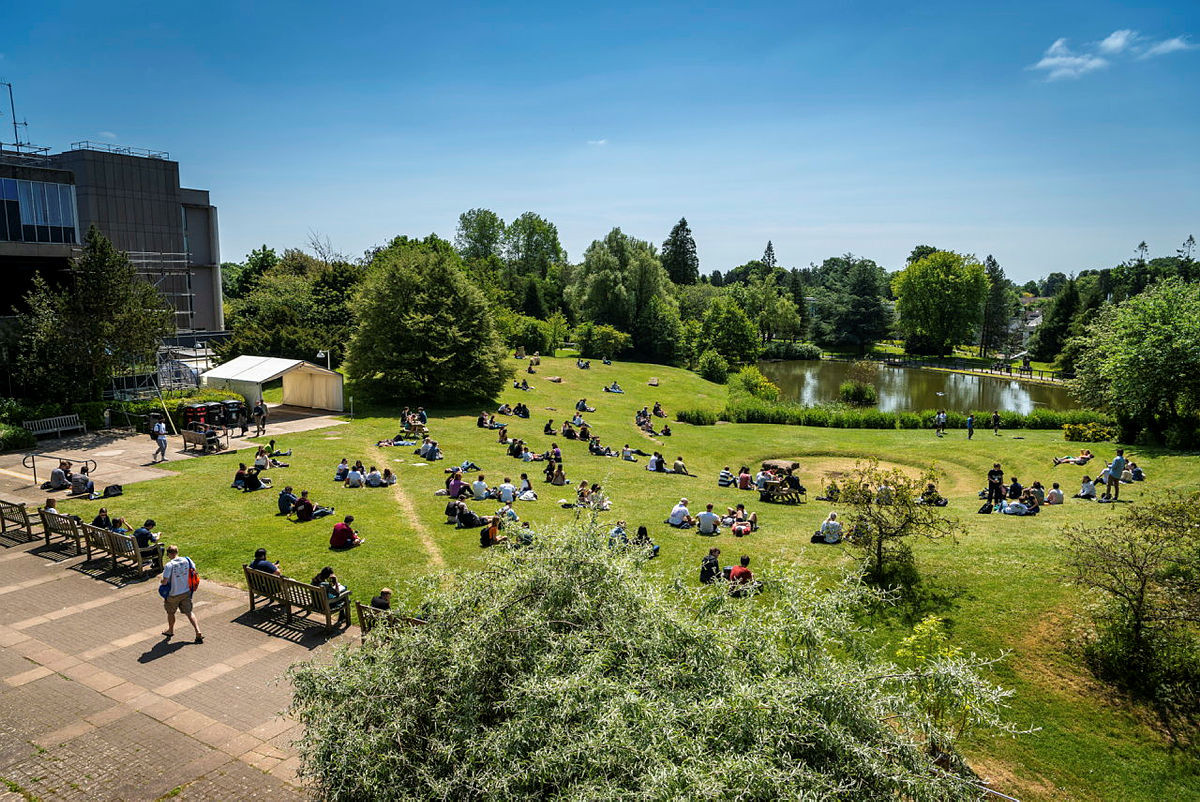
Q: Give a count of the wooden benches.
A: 7